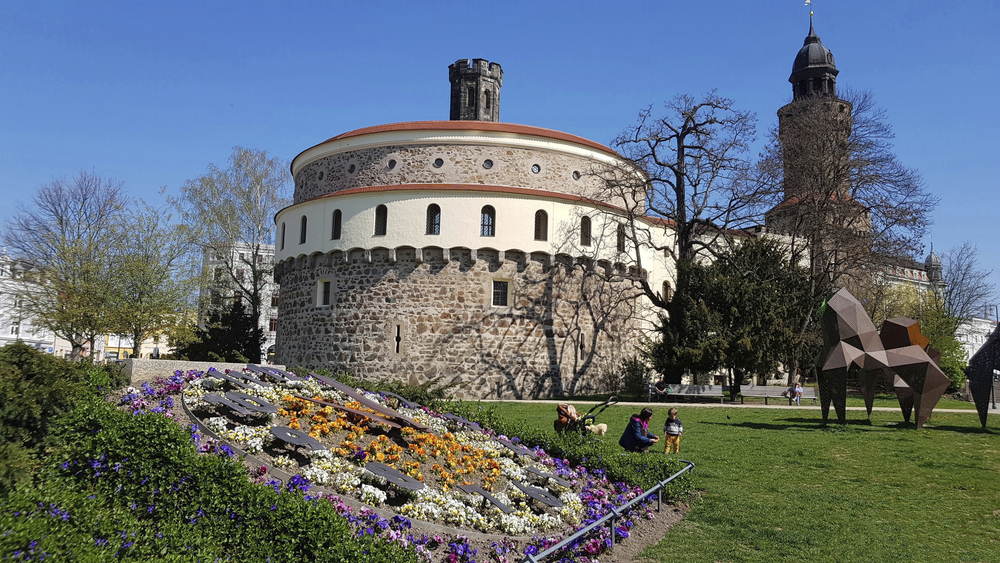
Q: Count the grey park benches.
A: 2